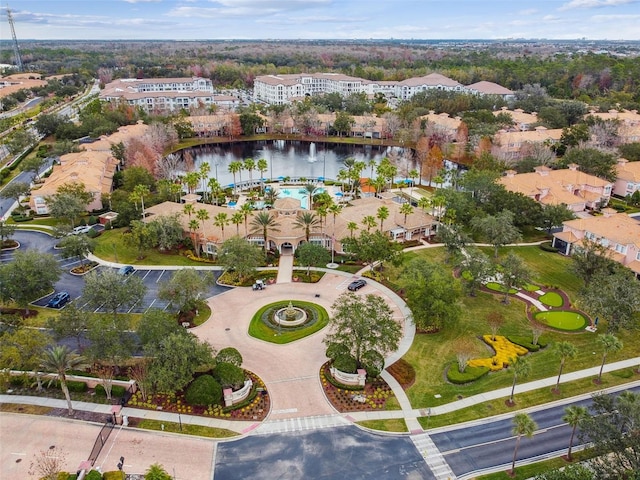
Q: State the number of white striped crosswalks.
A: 2